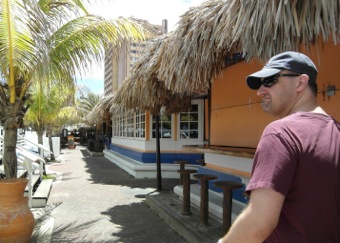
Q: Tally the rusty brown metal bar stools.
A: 4